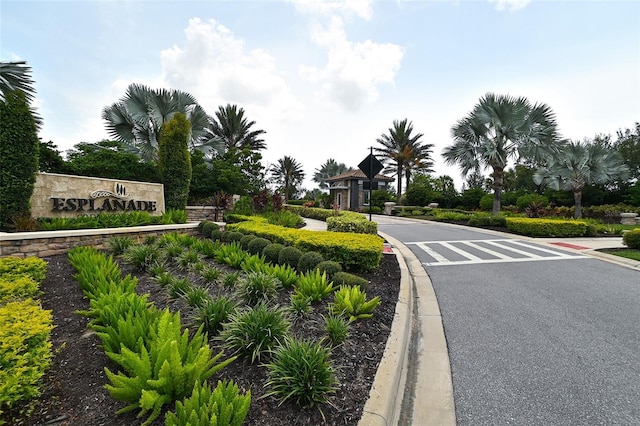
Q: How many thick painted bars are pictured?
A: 5